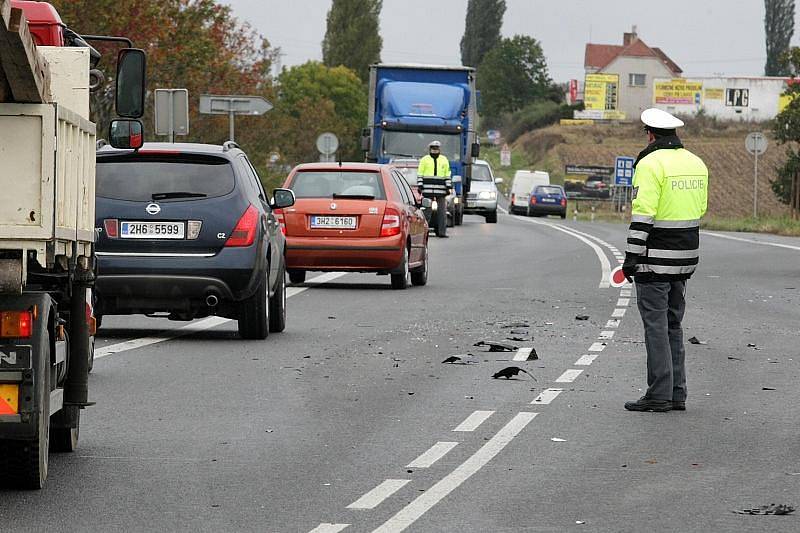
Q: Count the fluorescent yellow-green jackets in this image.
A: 2